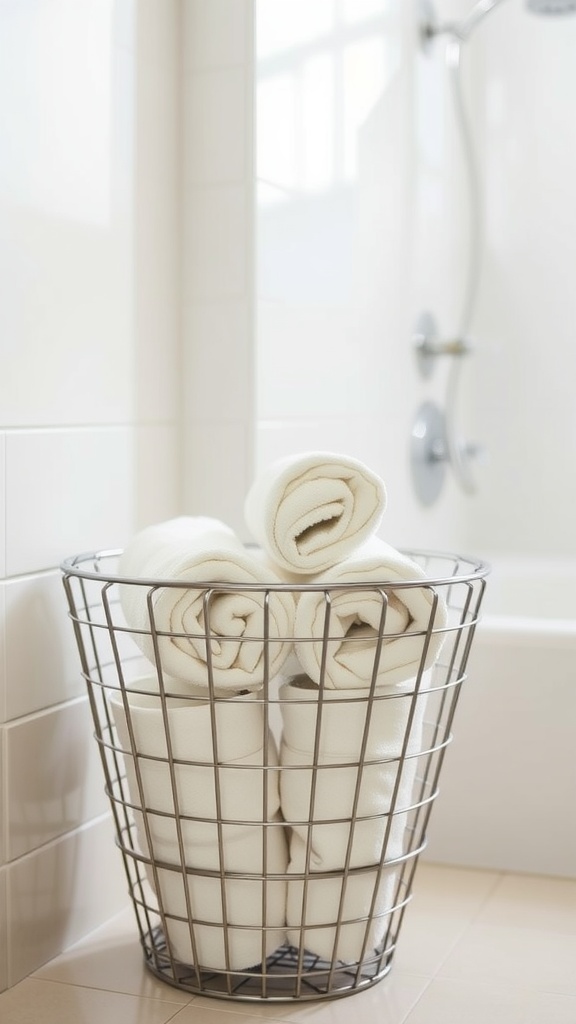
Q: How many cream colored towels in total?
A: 5